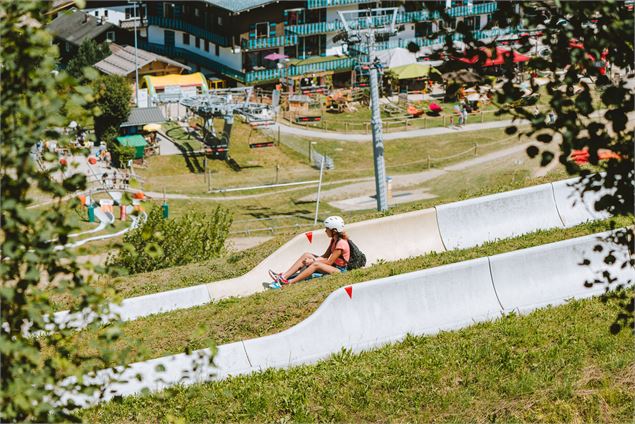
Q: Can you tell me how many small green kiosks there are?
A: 1